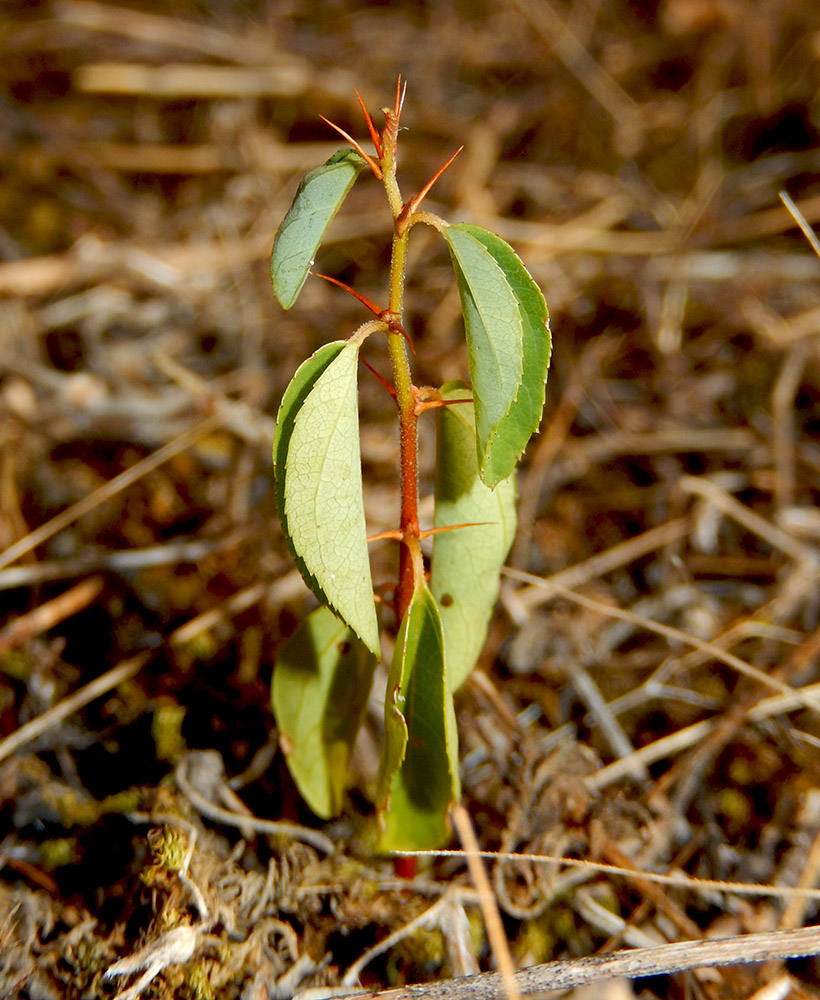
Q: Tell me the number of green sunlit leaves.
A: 6